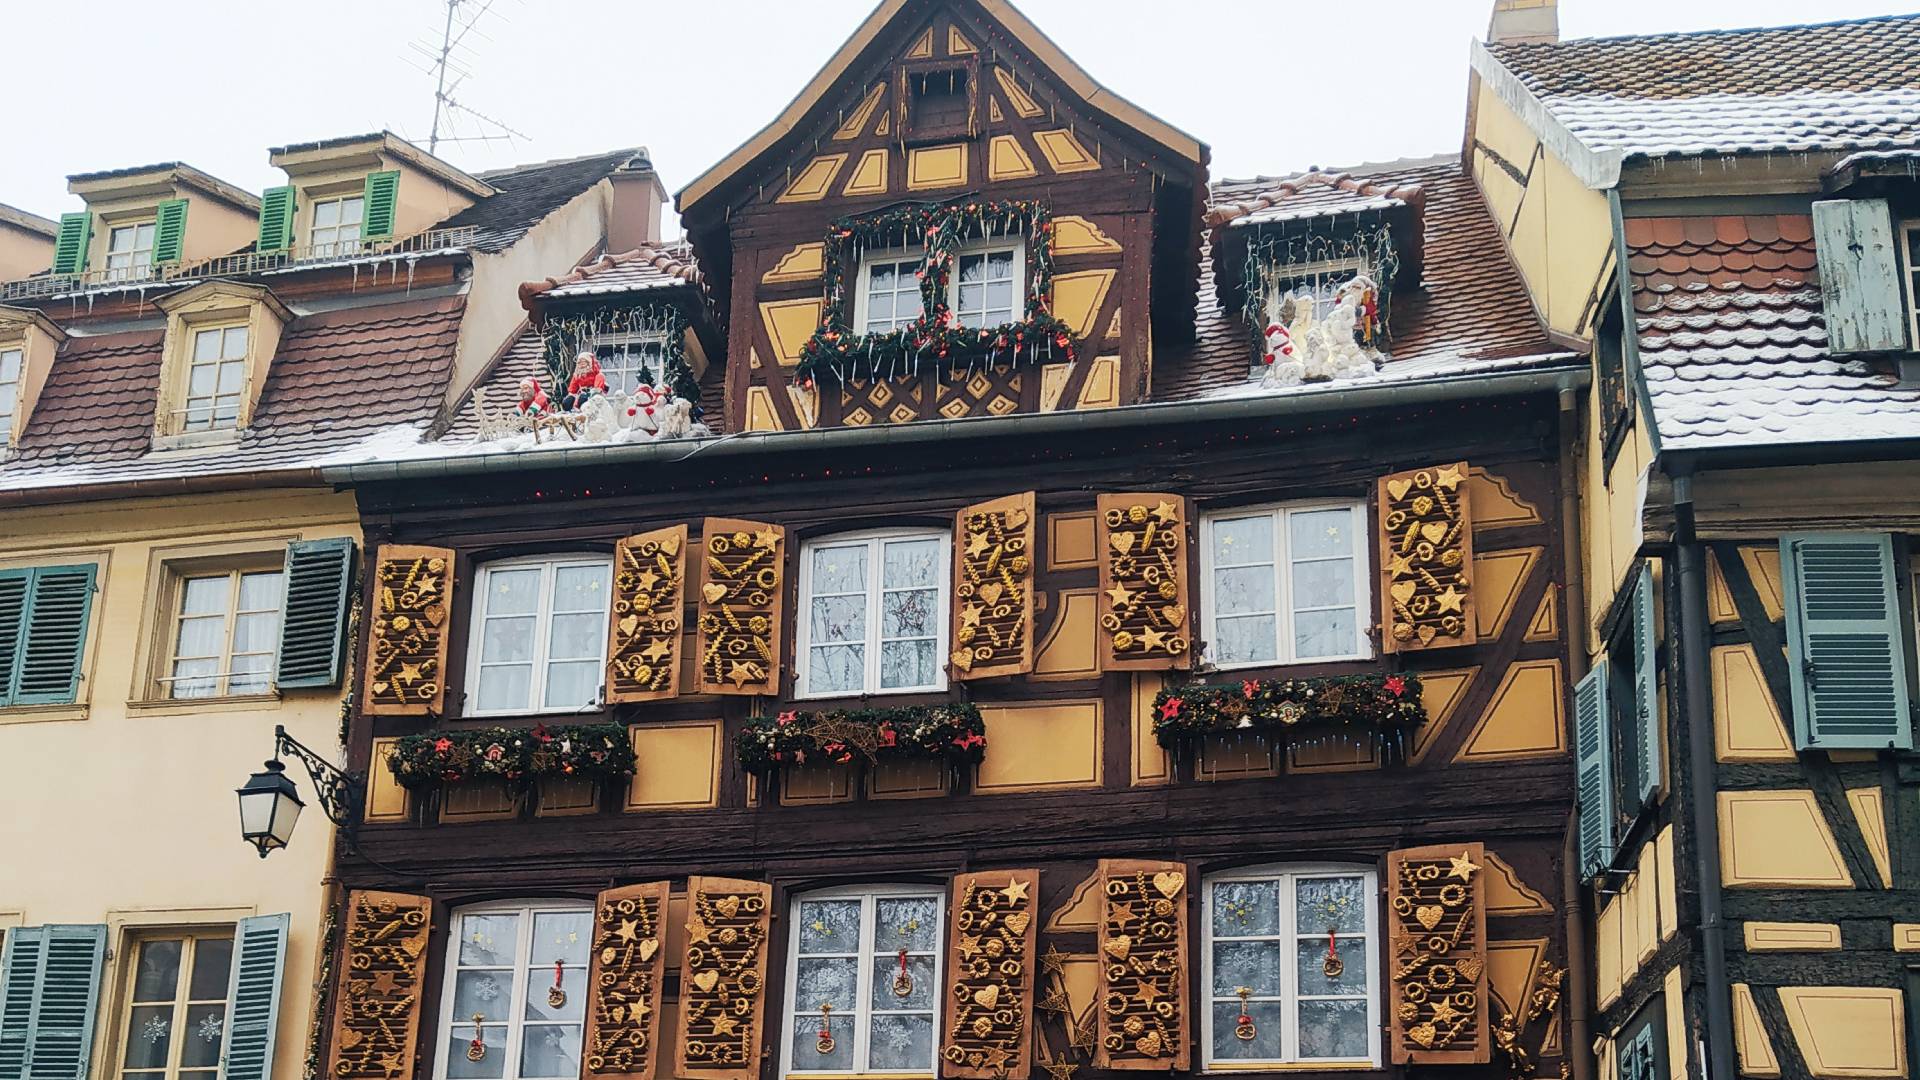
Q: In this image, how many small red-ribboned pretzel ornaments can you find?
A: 6